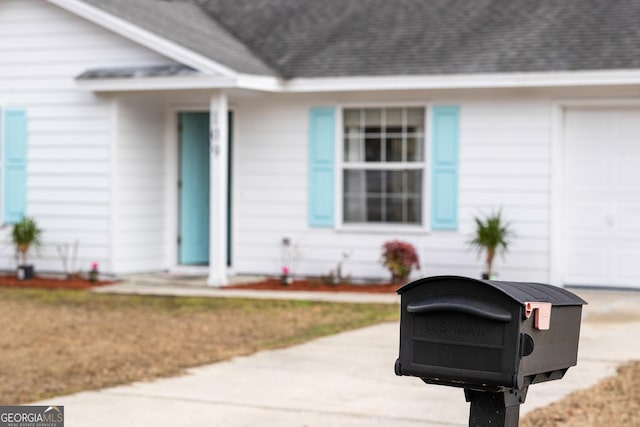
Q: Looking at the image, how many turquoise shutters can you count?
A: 3